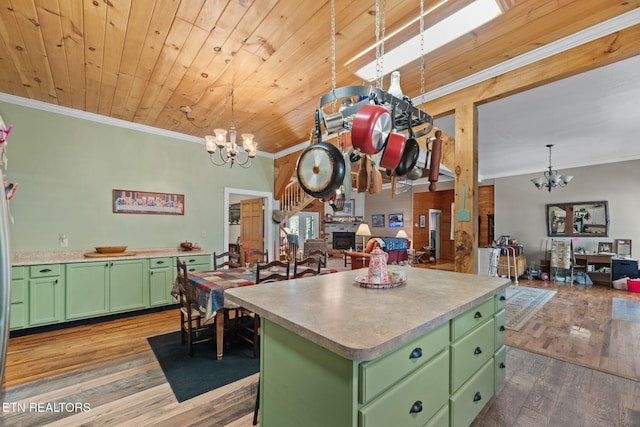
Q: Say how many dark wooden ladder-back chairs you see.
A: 6